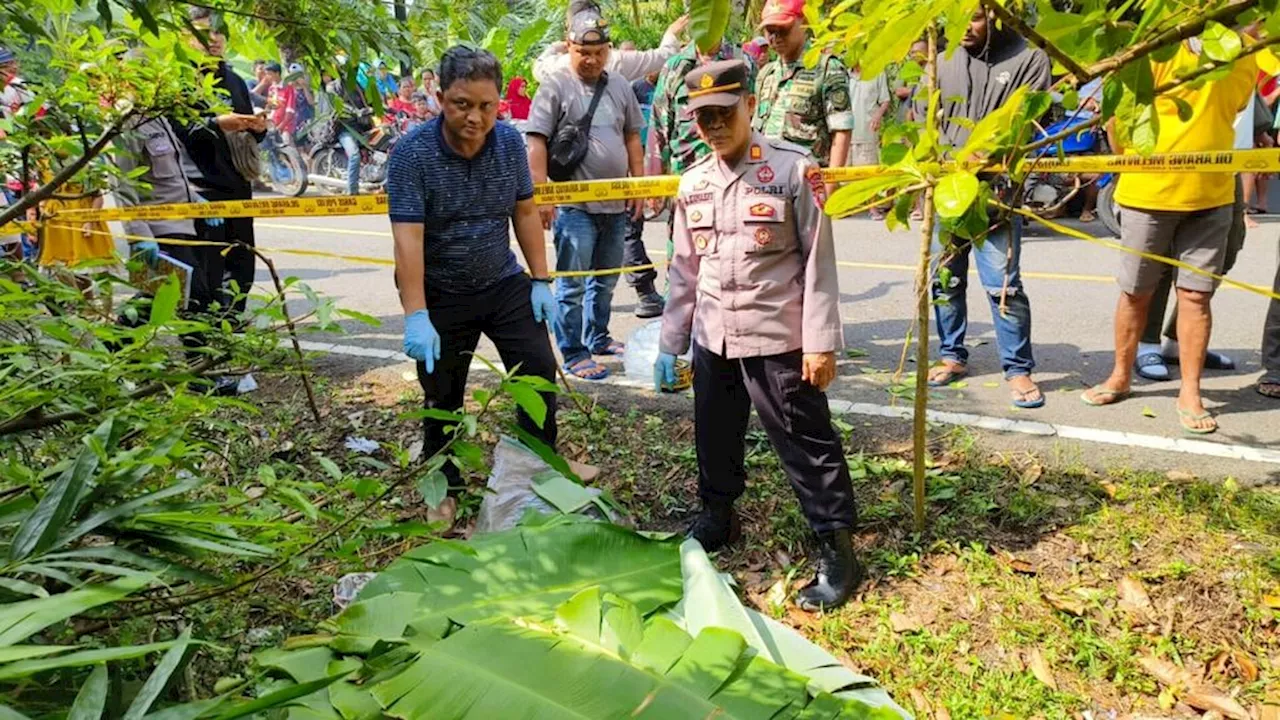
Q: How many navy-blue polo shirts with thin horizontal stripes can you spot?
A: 1